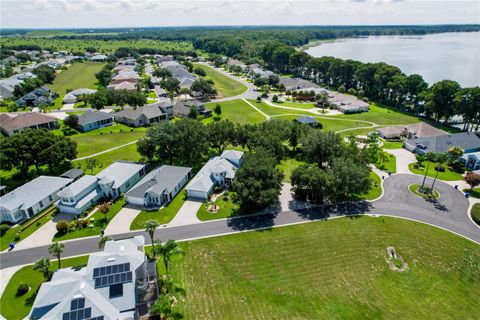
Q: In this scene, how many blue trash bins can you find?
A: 4